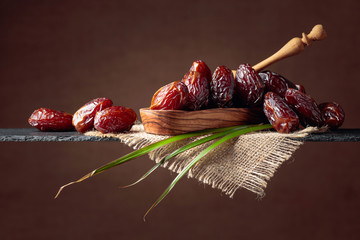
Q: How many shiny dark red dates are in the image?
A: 13